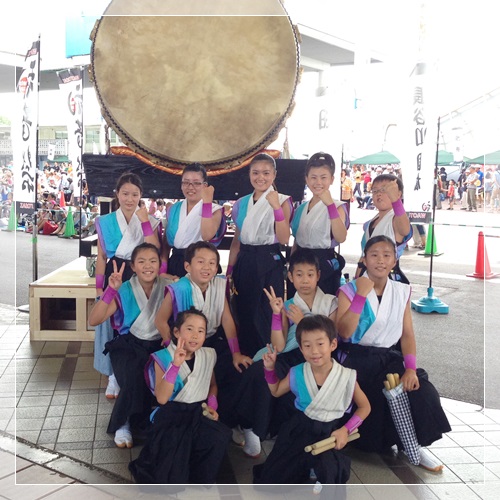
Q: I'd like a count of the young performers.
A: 11